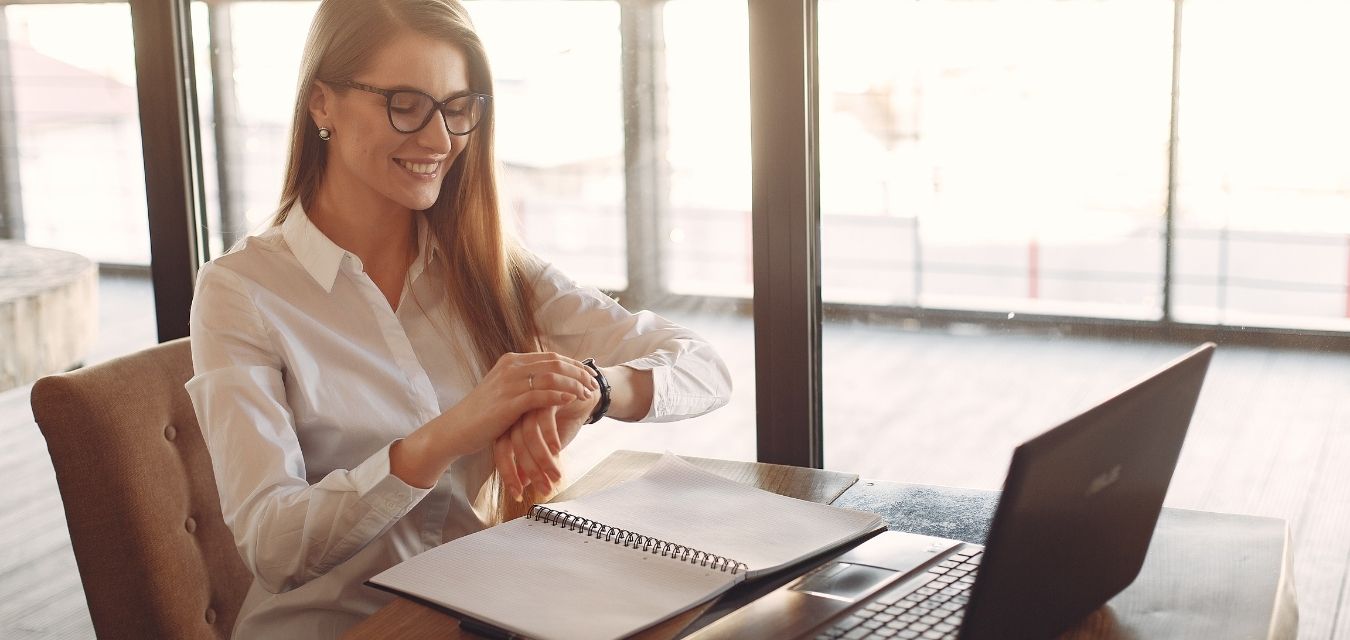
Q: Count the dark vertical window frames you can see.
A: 2